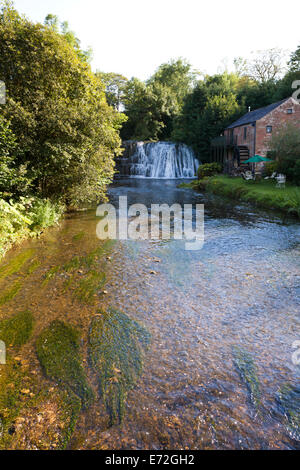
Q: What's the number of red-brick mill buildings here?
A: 1